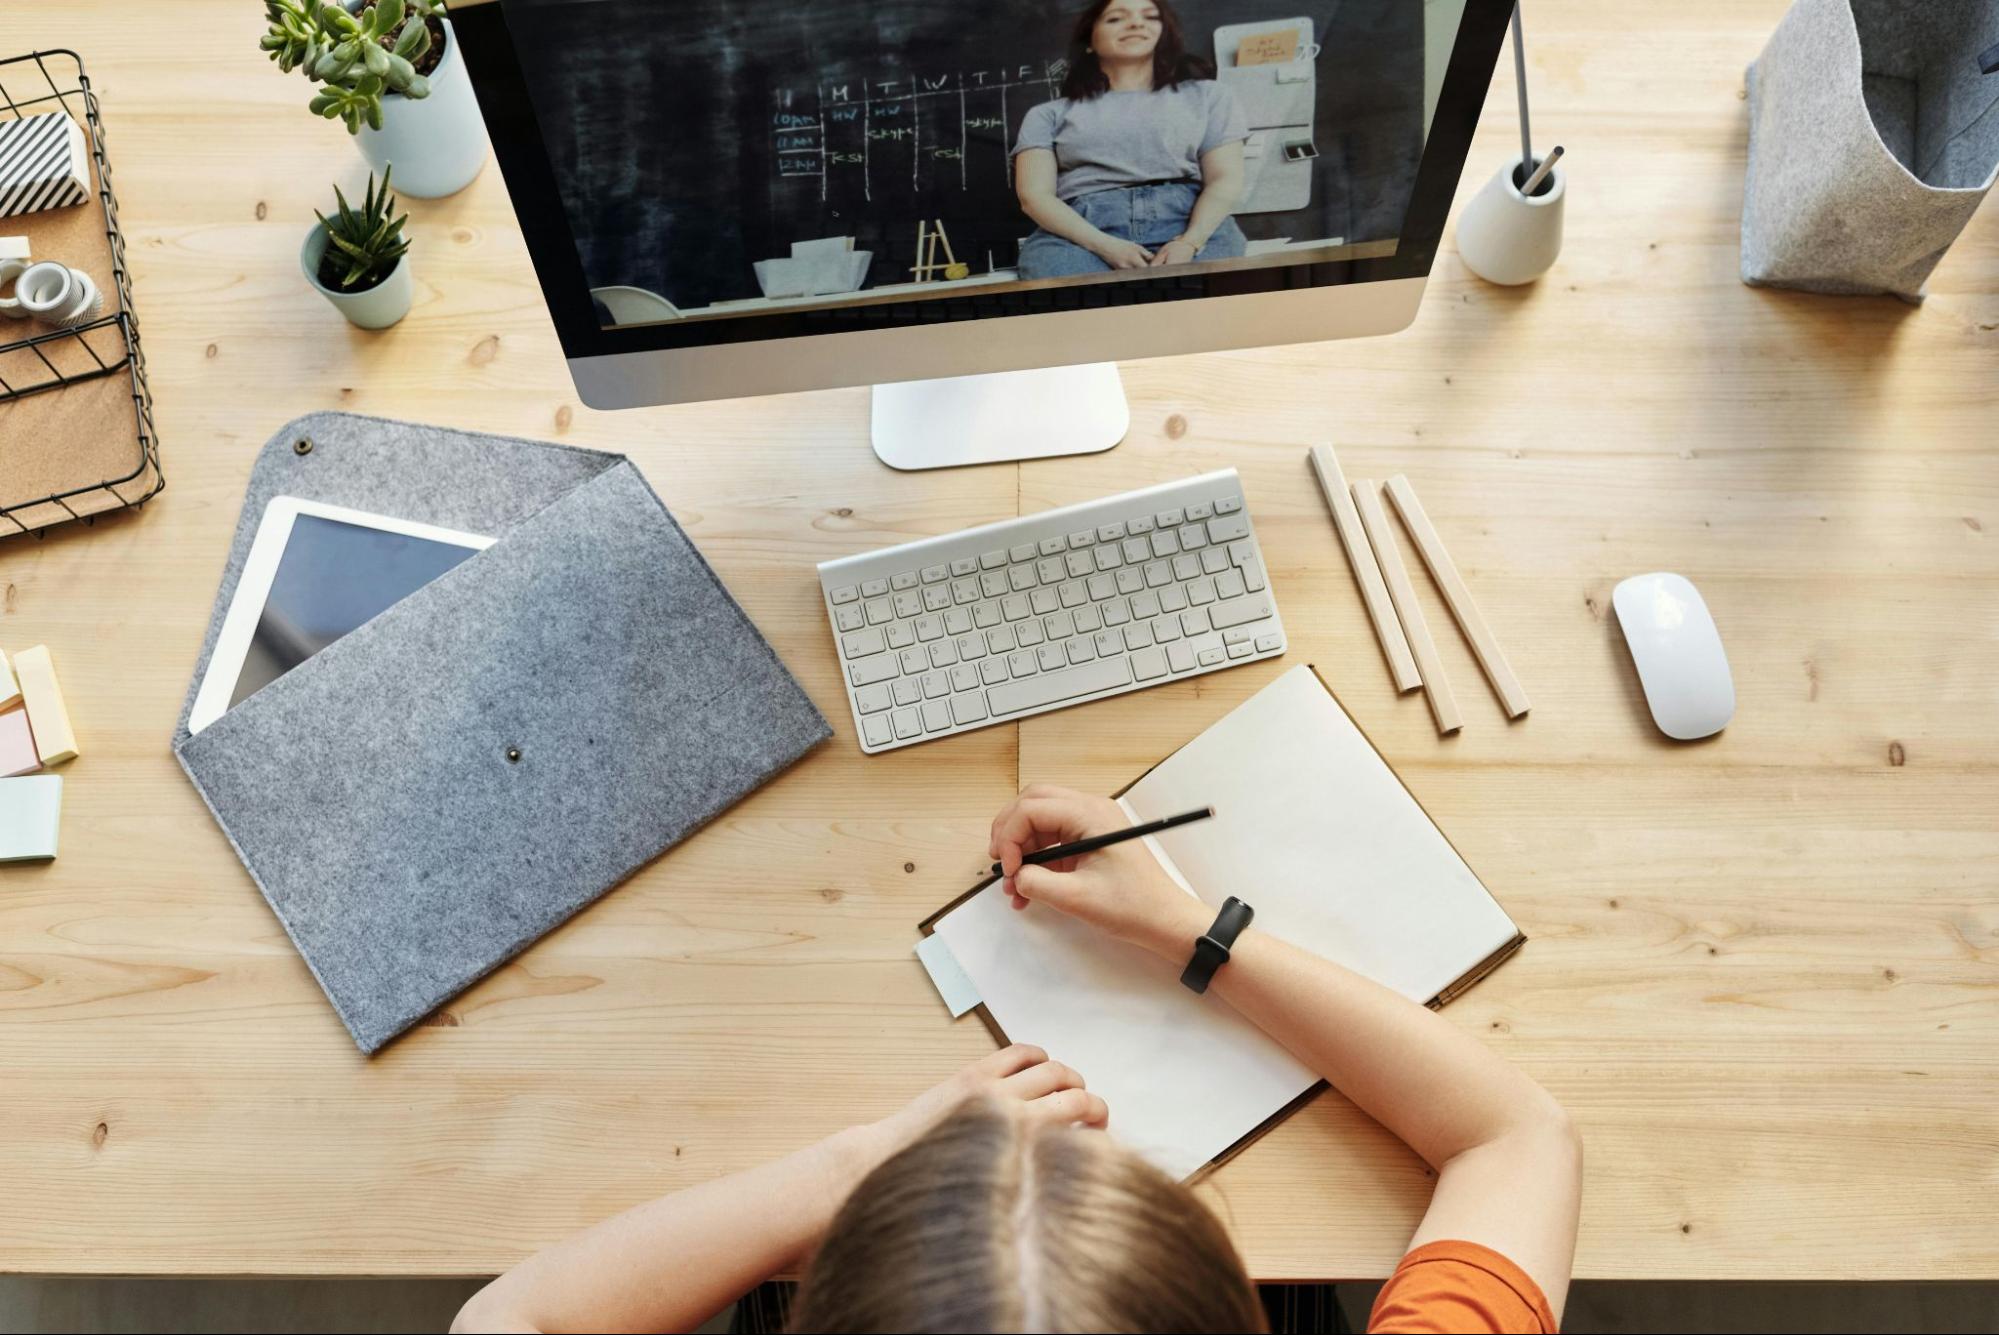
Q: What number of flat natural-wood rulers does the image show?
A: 3